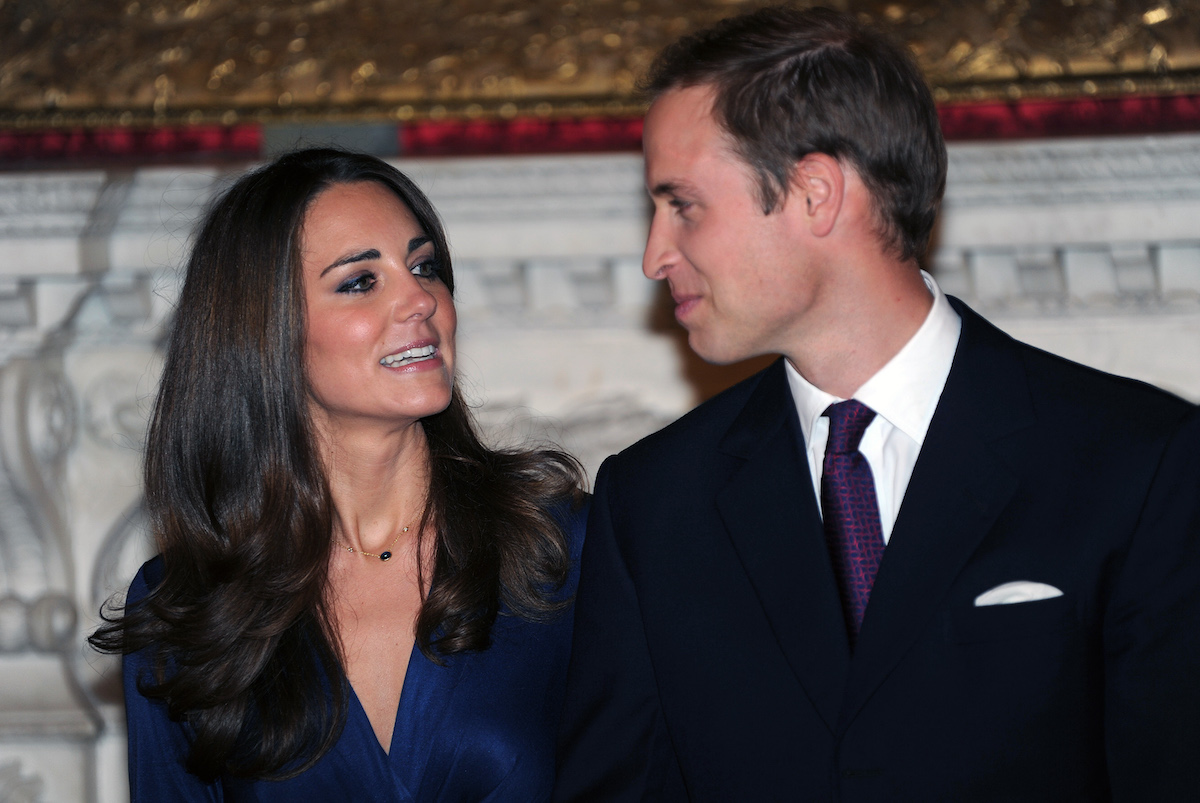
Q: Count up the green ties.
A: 0